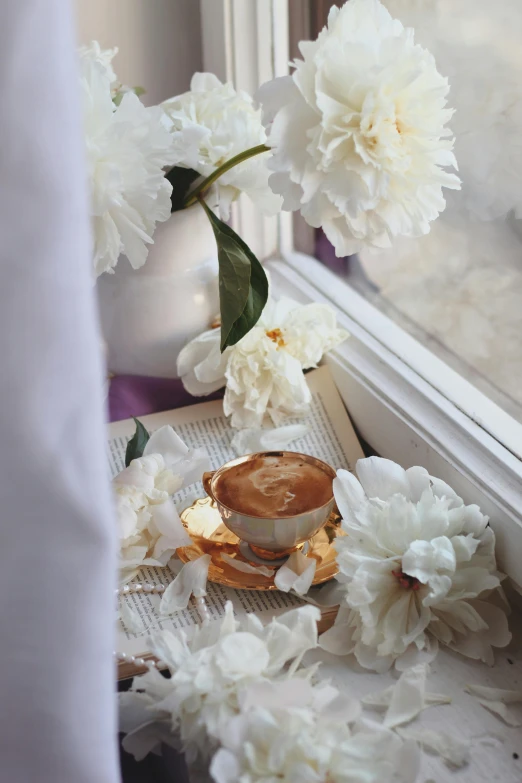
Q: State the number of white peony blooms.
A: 8